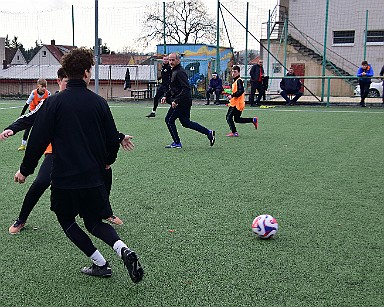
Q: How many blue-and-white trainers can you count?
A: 2